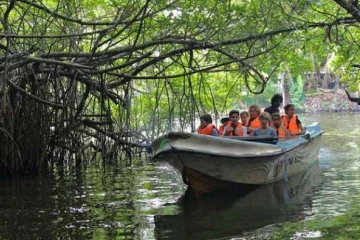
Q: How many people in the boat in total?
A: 9